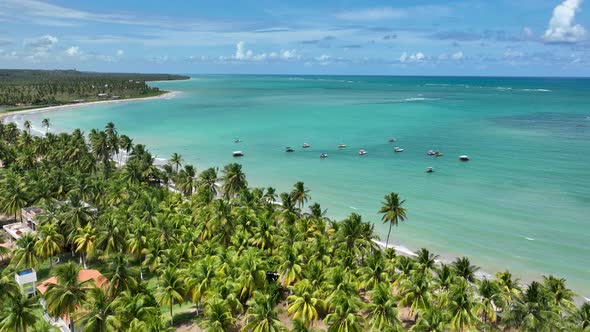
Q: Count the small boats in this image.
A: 13